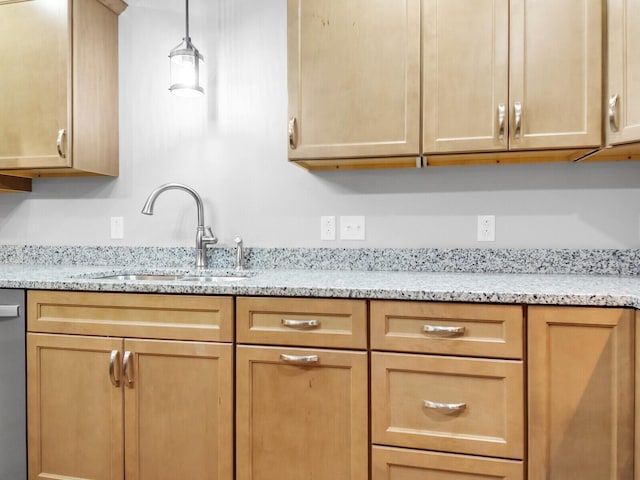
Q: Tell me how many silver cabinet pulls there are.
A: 11